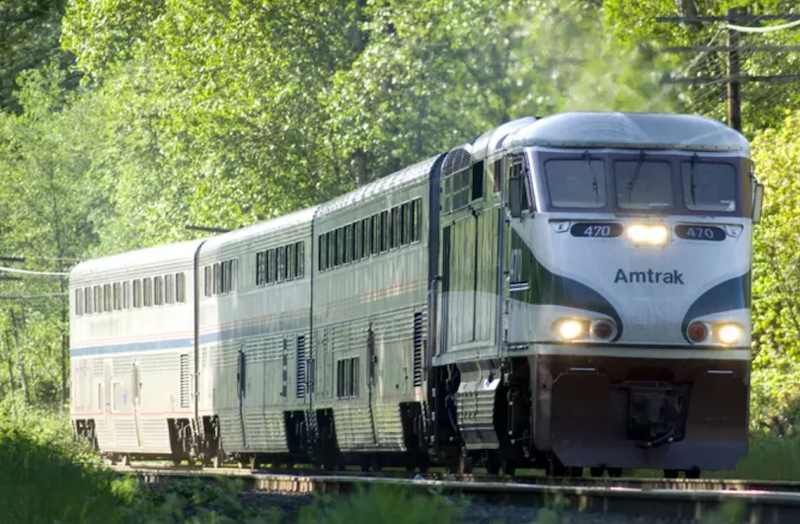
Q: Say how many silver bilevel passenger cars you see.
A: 3